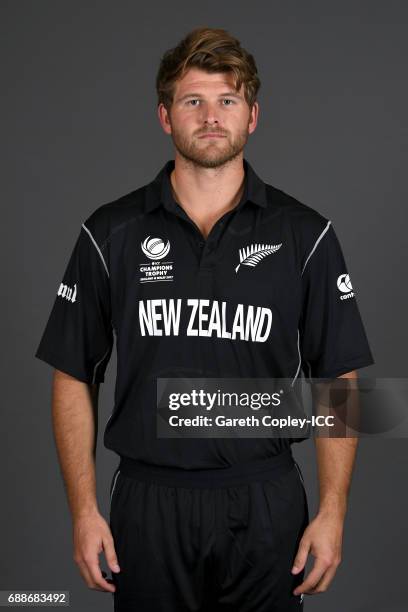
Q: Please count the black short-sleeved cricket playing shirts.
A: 1